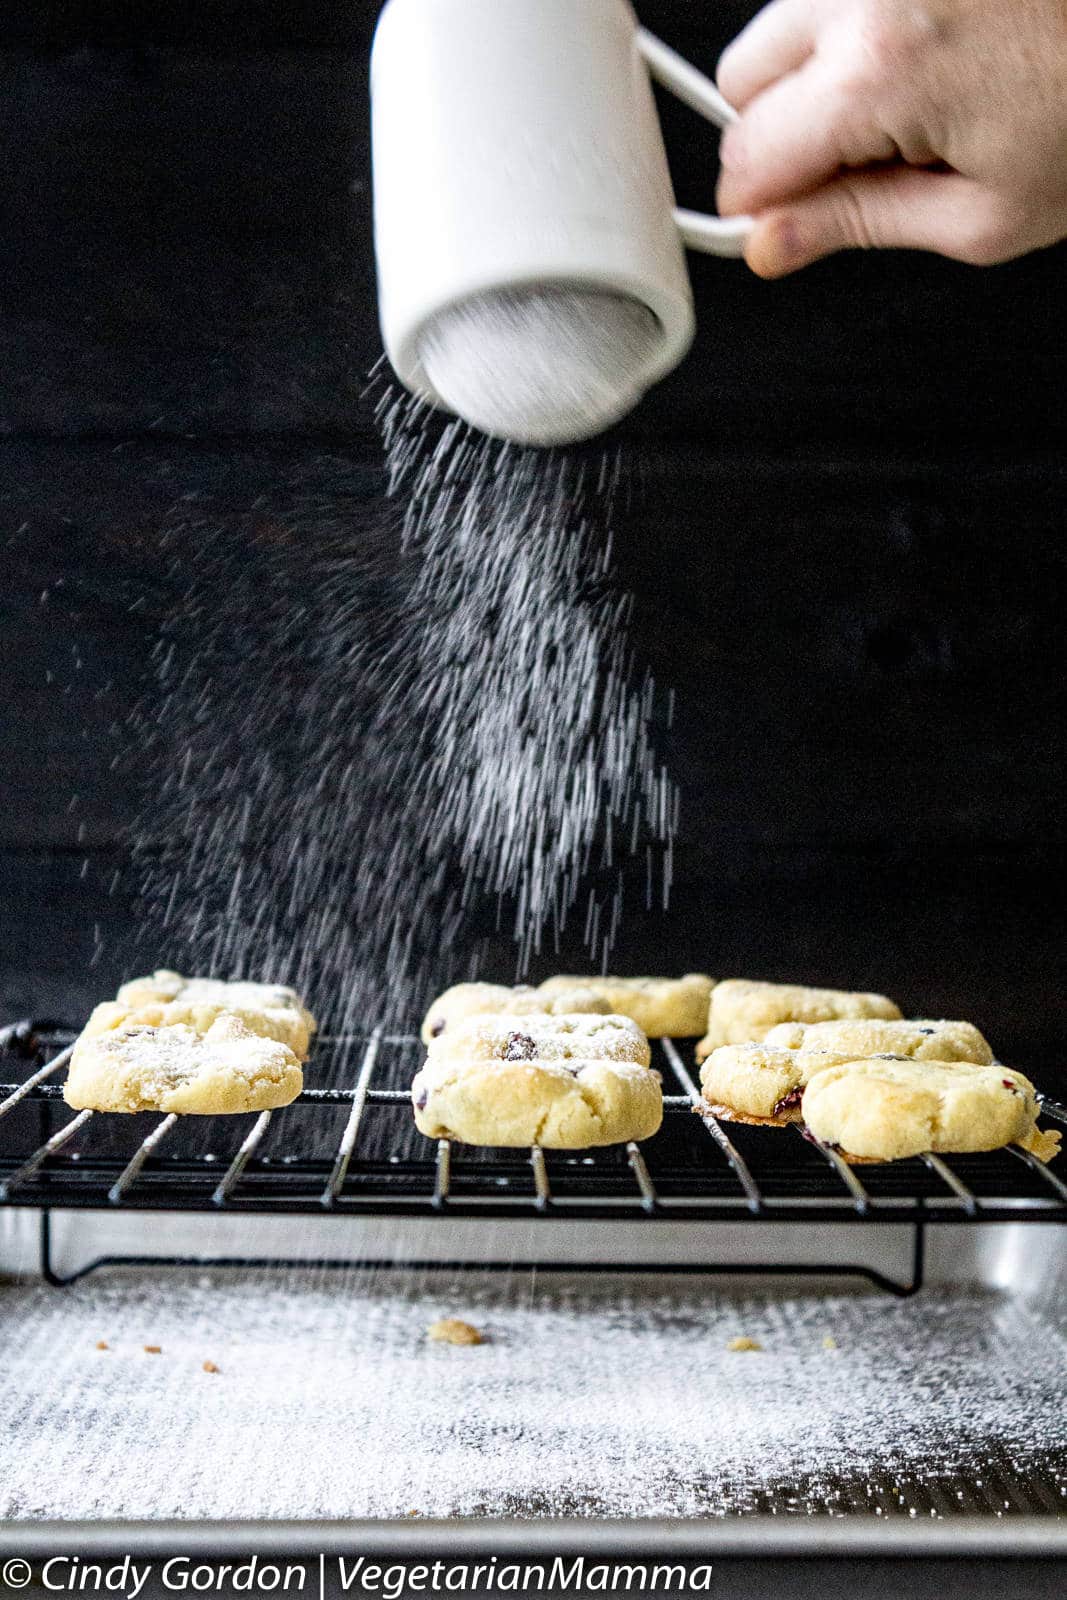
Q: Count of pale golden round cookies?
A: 11